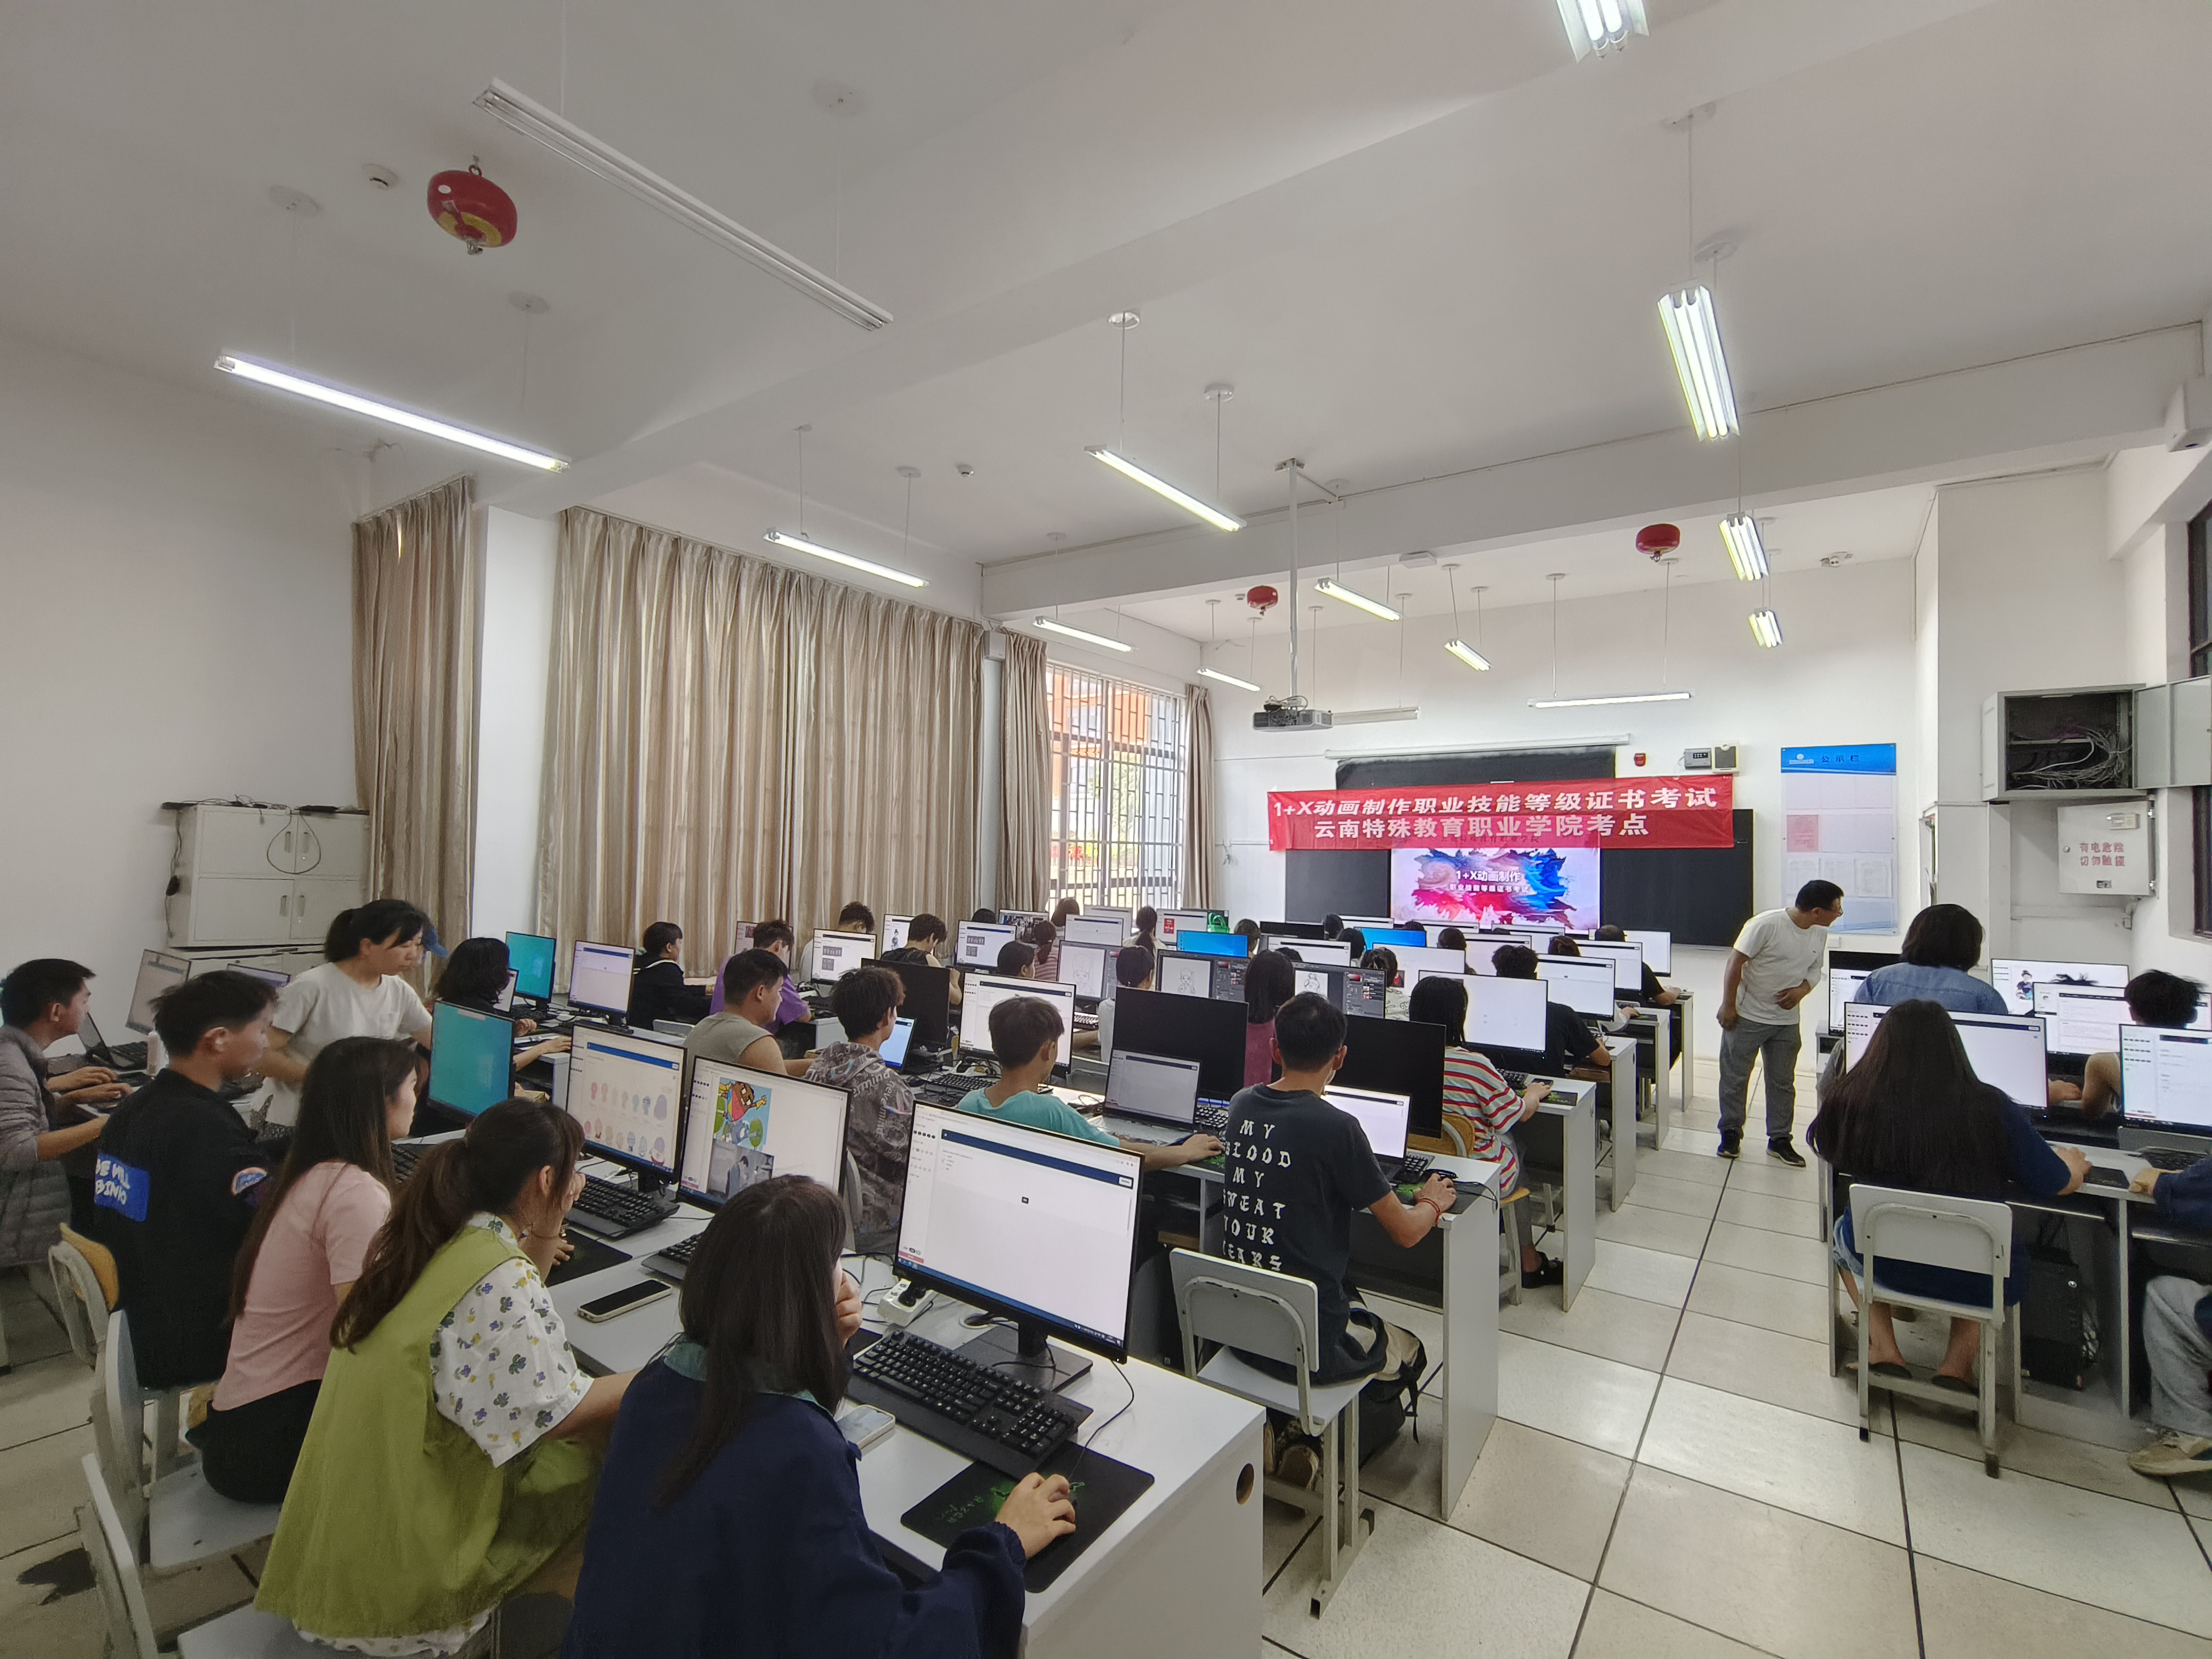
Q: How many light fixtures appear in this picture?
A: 14